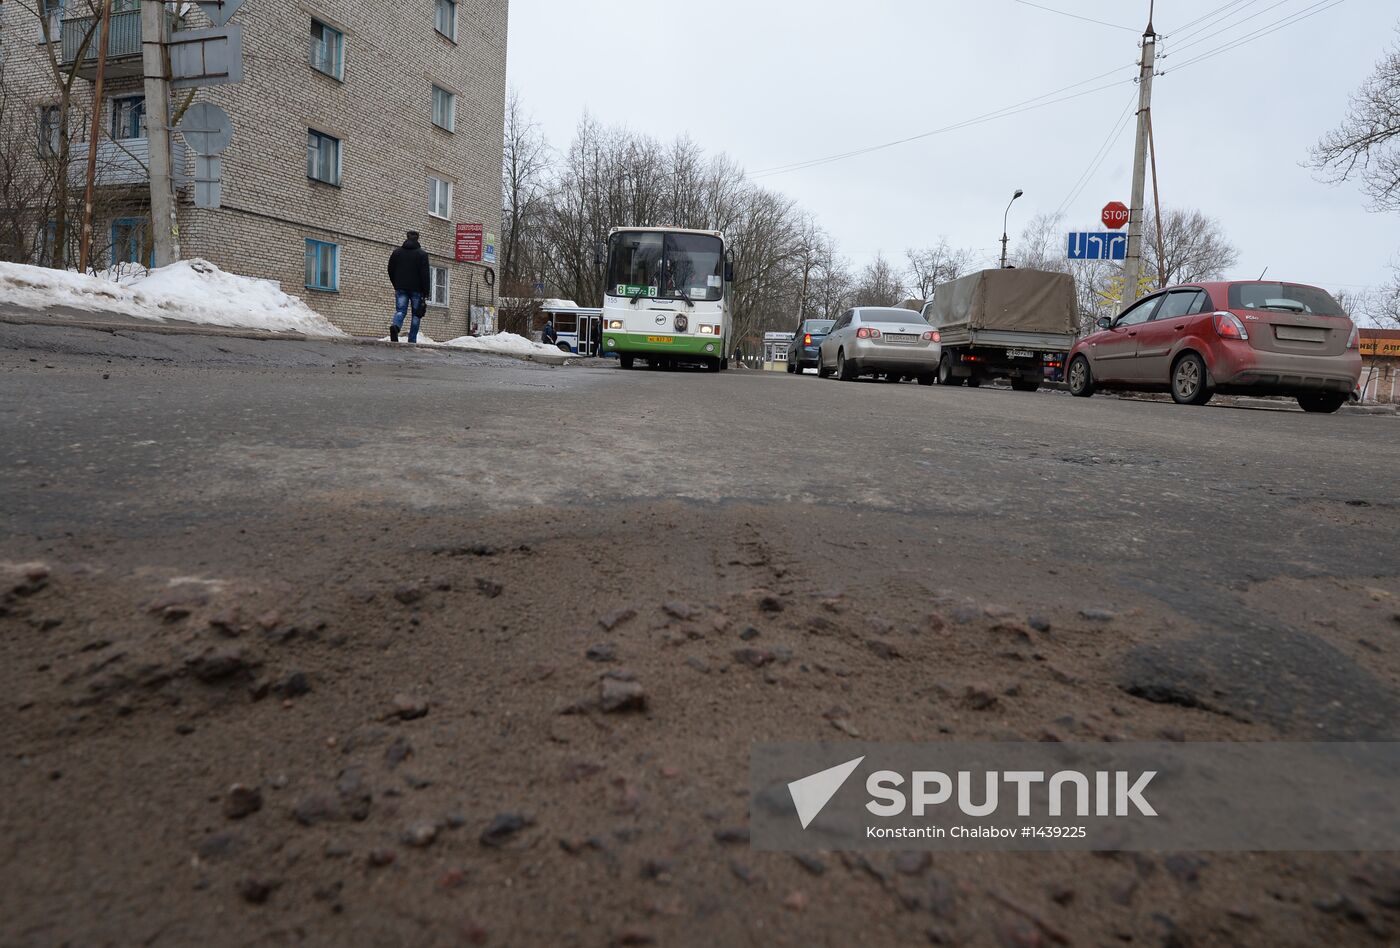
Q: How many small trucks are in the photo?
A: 1